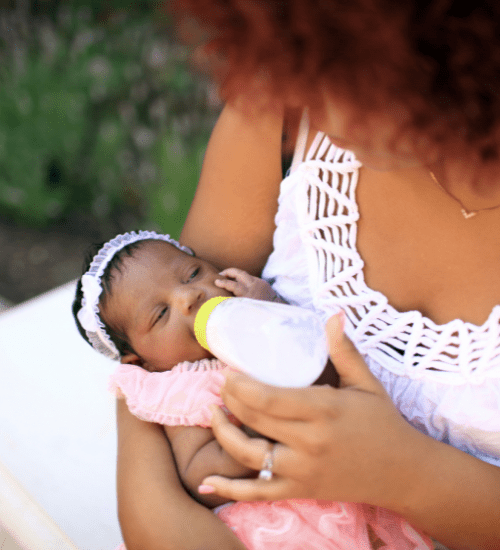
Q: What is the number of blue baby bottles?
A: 0